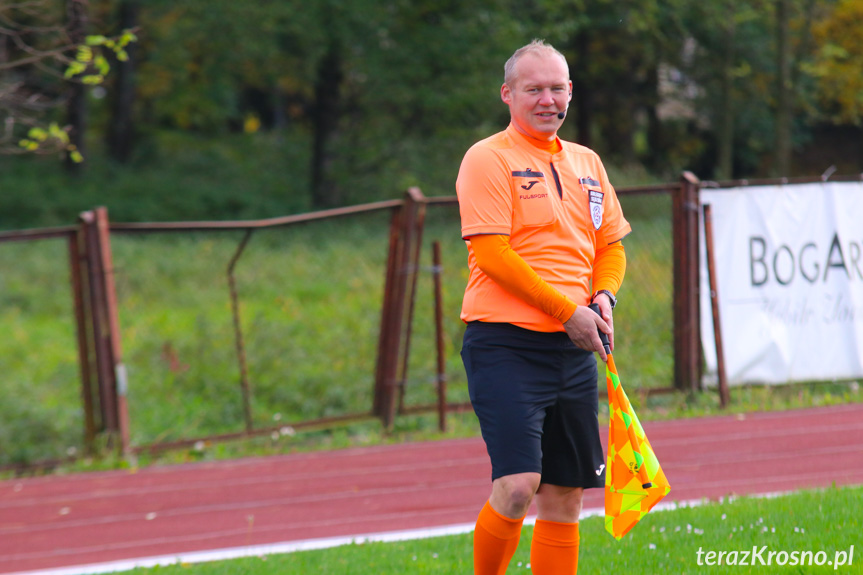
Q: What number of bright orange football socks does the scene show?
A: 2